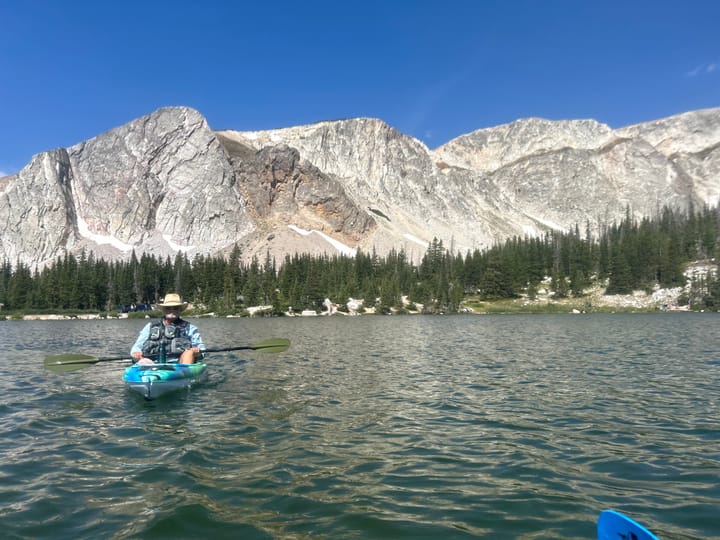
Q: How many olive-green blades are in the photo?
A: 2